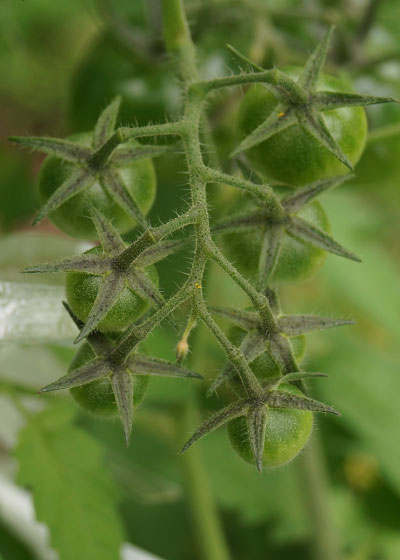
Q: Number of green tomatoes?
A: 7